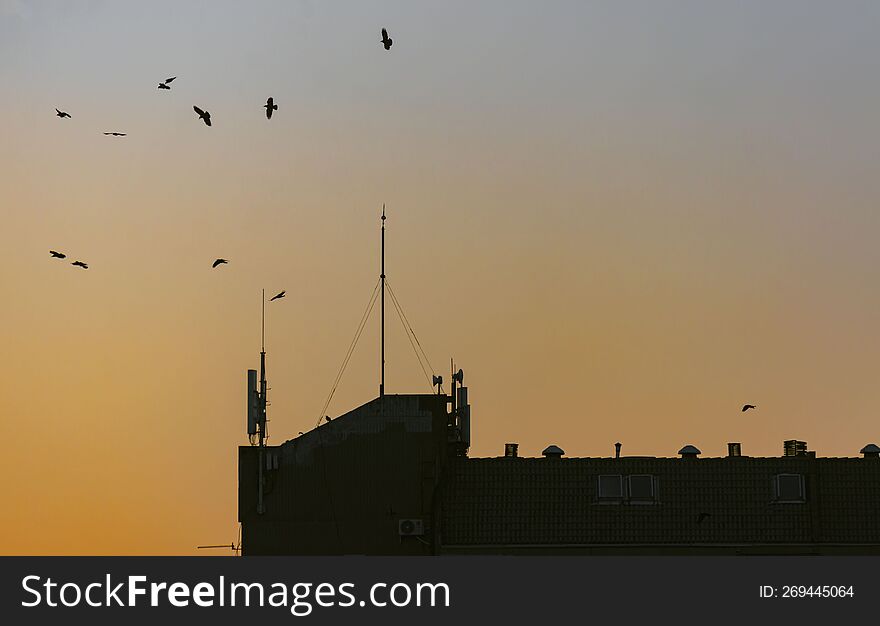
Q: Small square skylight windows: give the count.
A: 3